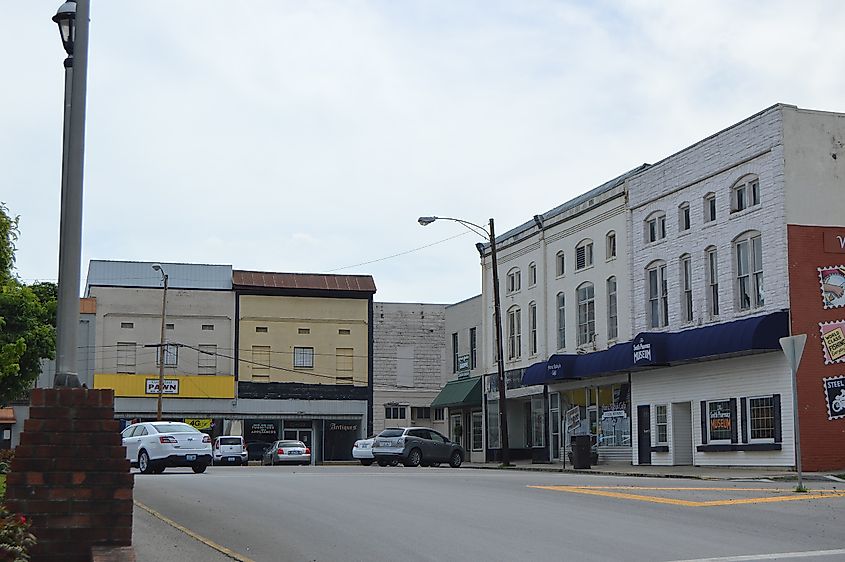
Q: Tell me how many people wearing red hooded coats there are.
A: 0